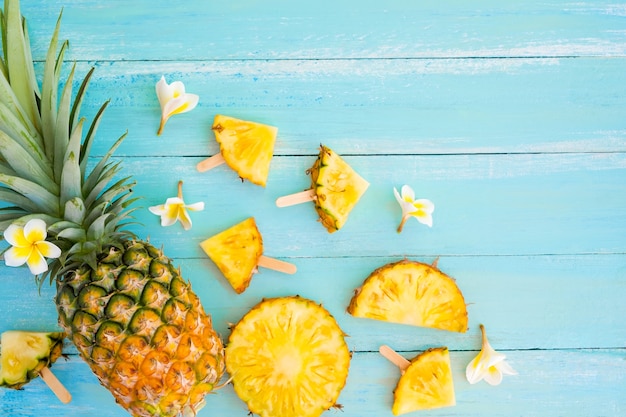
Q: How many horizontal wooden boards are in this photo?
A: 5